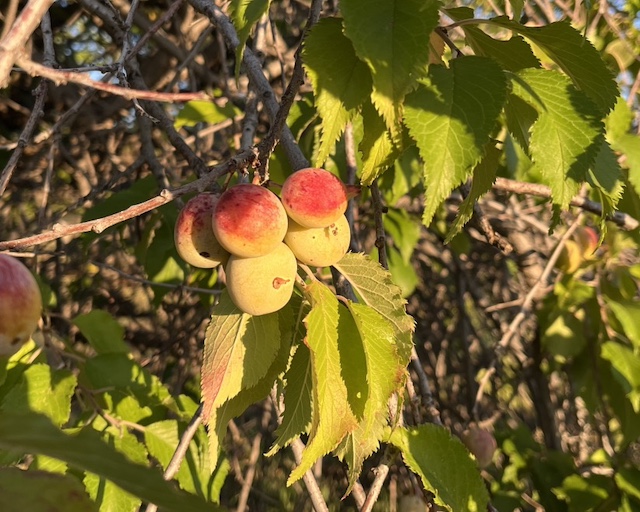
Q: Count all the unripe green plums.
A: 2